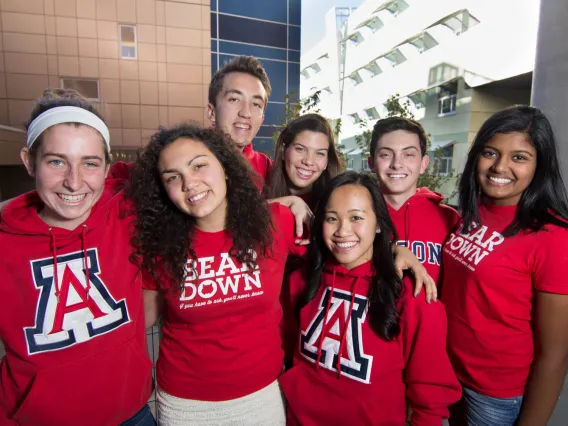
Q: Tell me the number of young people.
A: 7